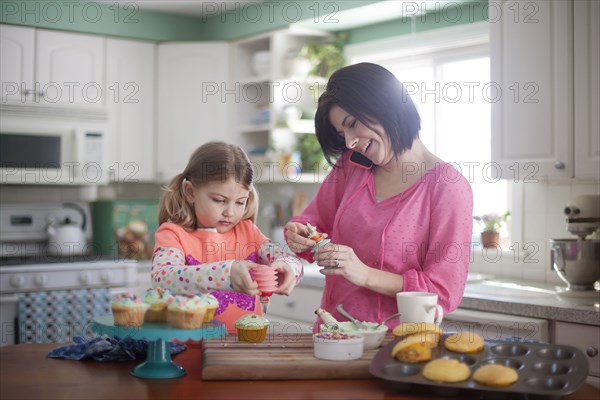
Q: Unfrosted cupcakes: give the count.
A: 5